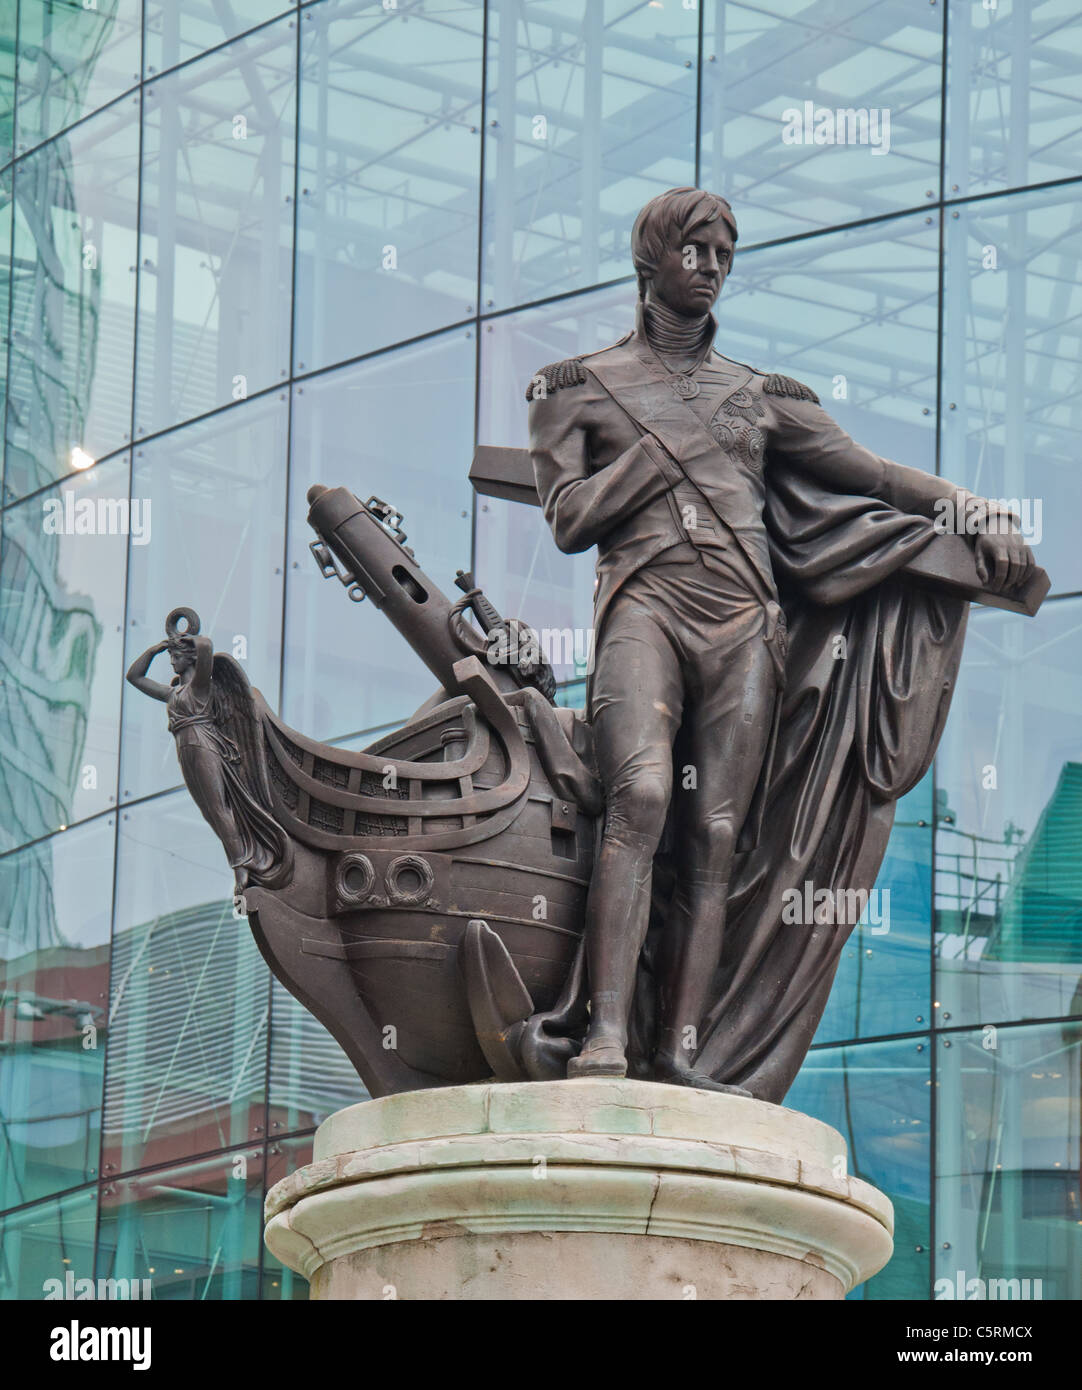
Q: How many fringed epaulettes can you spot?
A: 2